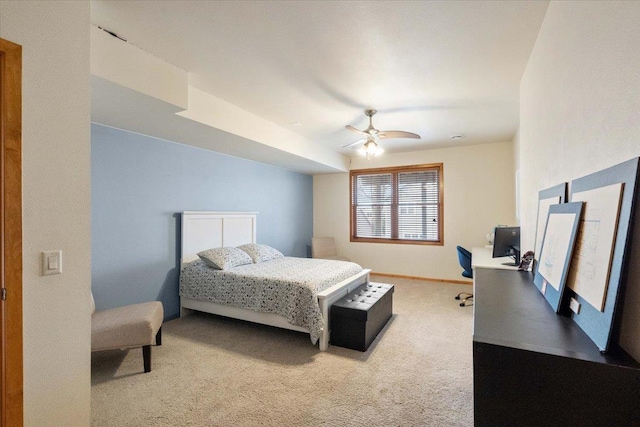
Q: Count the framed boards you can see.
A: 3